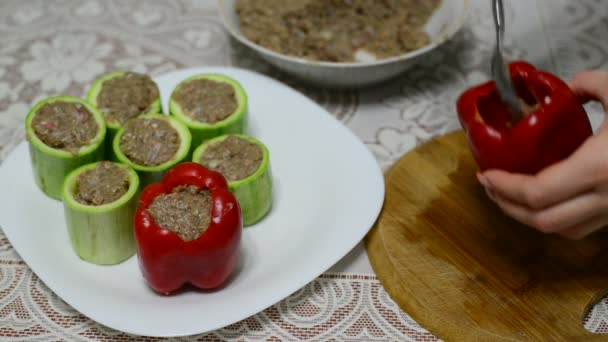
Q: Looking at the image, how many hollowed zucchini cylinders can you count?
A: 6